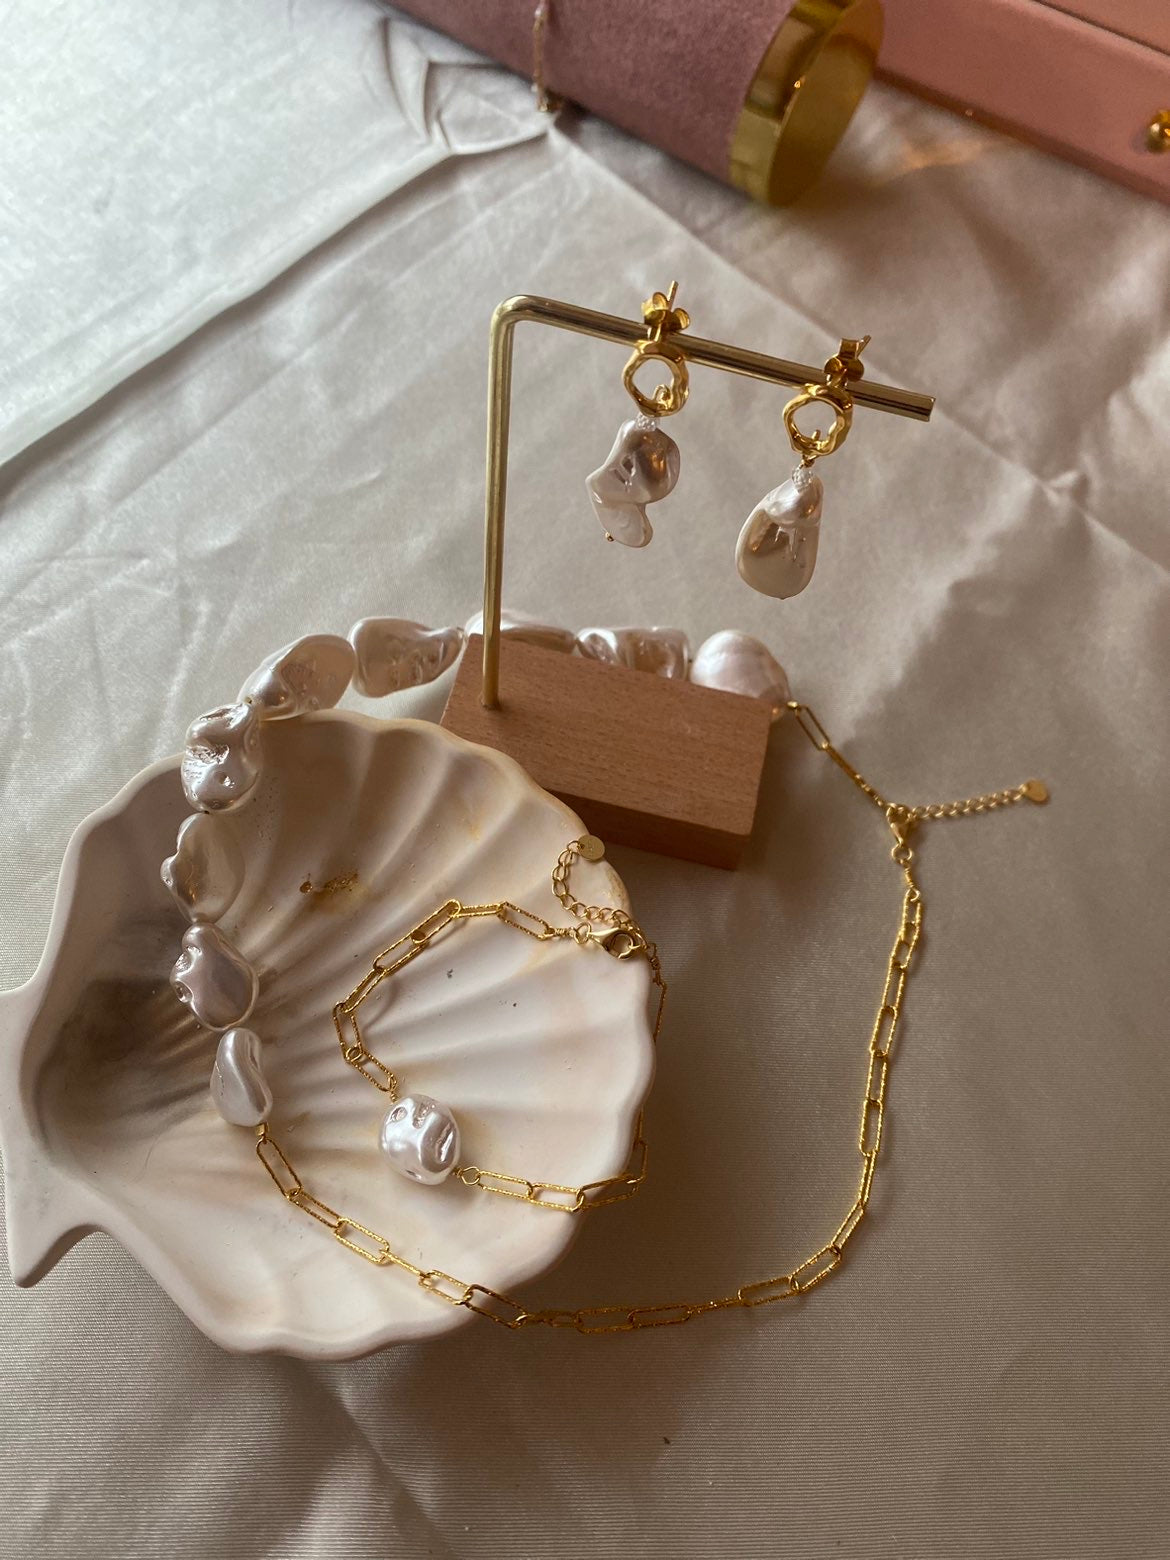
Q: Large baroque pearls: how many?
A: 12